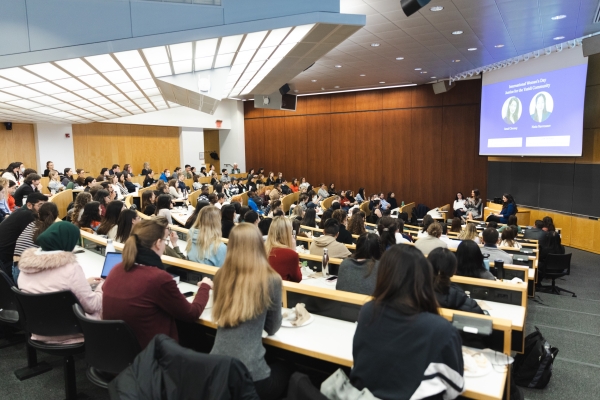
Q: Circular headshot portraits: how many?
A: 2